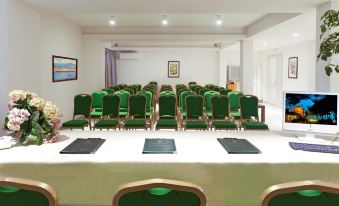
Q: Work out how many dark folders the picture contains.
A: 3